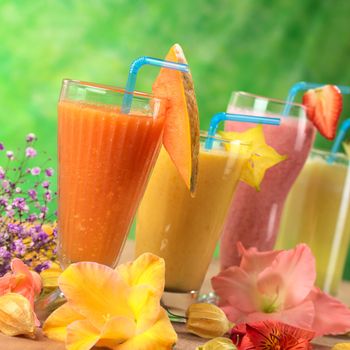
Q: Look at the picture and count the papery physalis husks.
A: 3